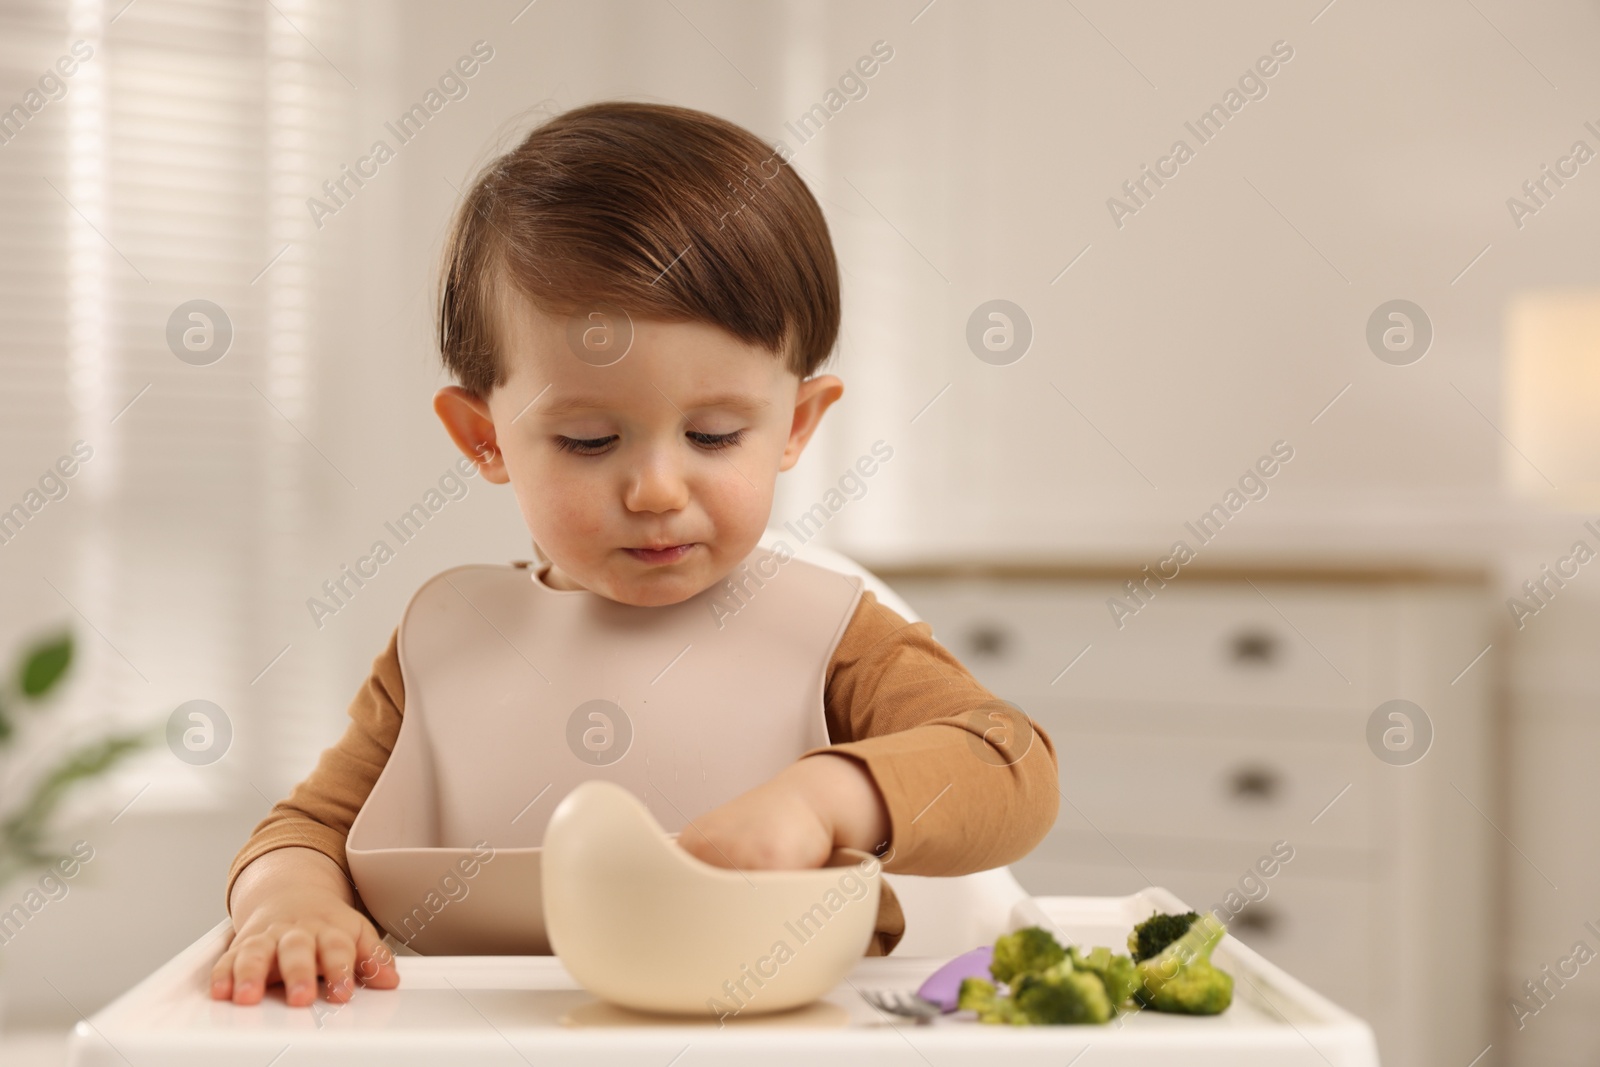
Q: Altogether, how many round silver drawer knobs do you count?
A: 4